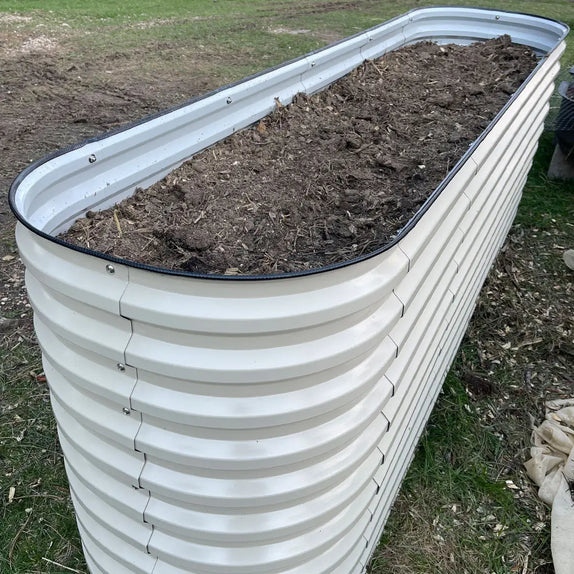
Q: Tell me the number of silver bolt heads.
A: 9